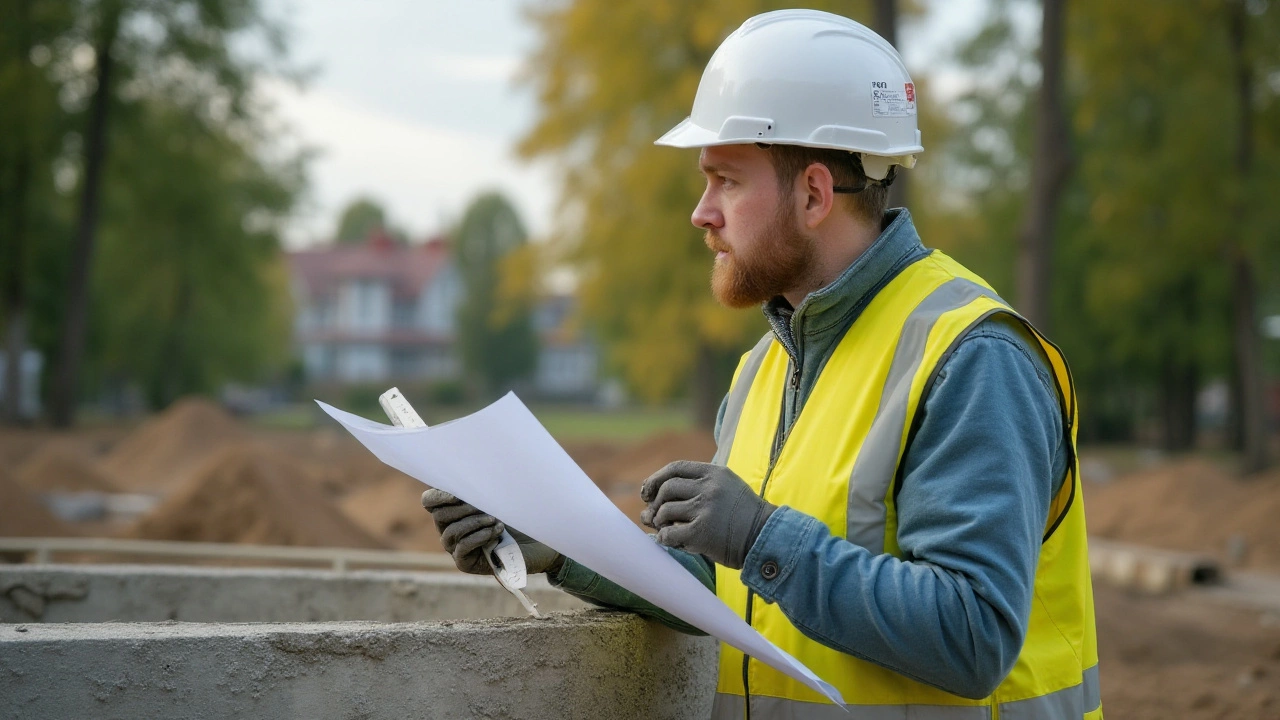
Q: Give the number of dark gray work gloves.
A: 2